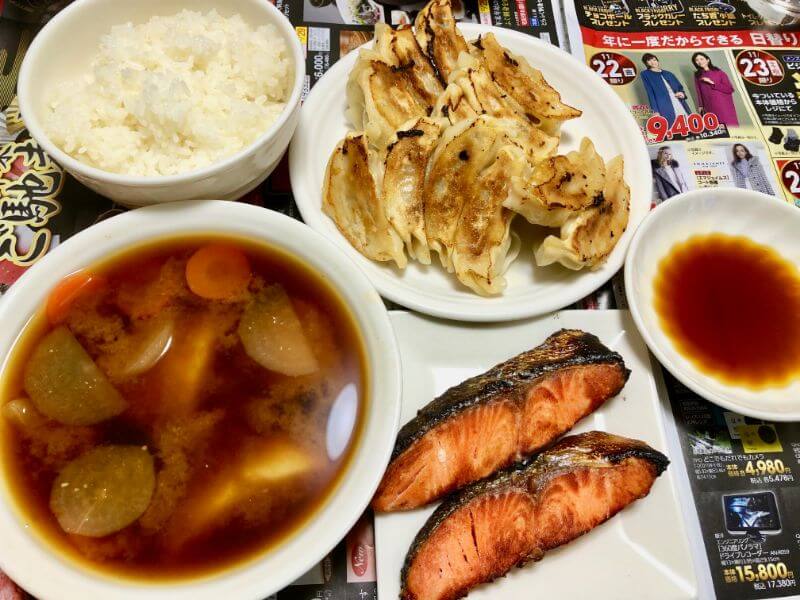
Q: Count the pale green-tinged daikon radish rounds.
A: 3